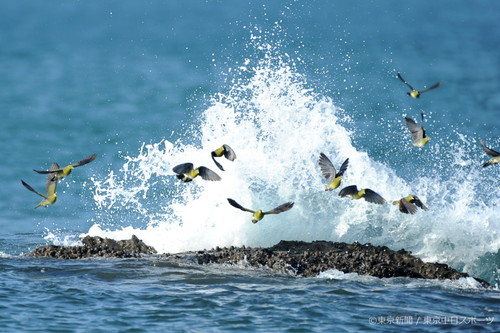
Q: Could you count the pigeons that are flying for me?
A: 11